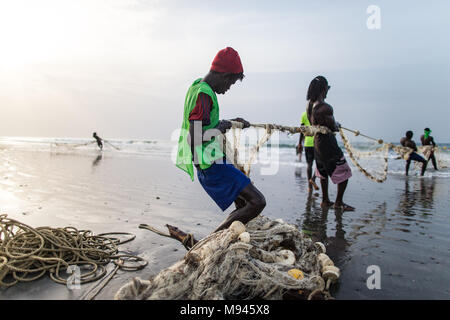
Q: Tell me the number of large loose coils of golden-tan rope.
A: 1